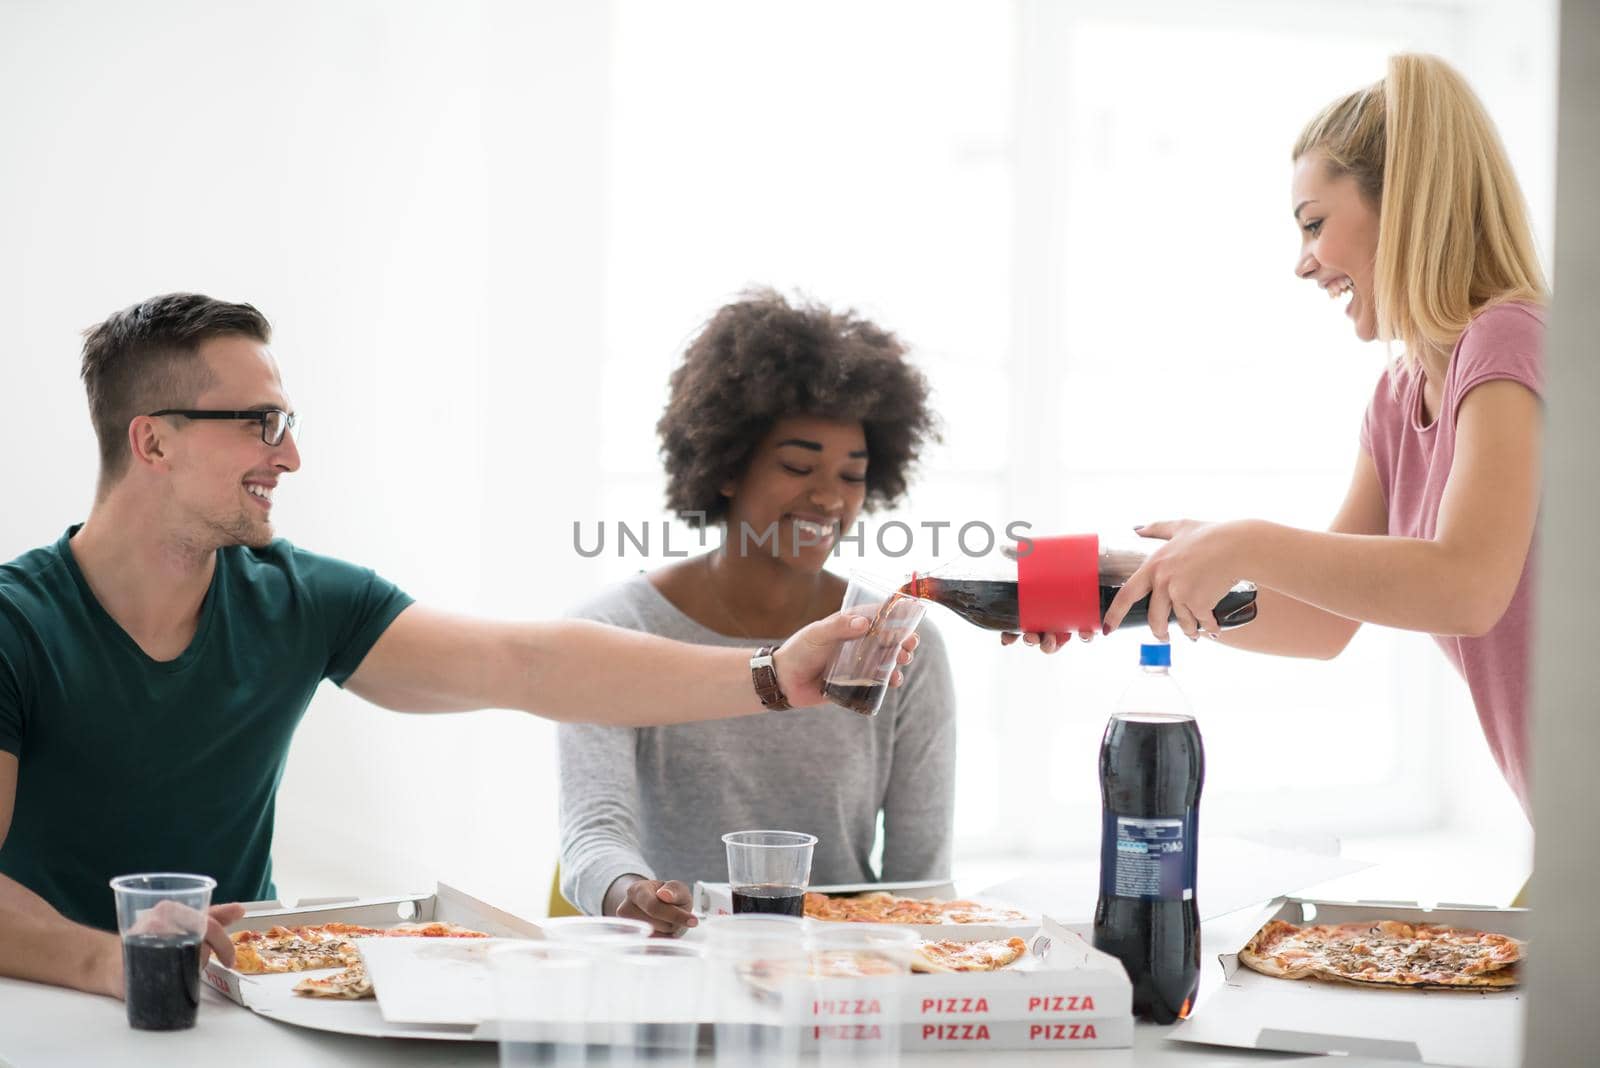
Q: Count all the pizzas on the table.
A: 4